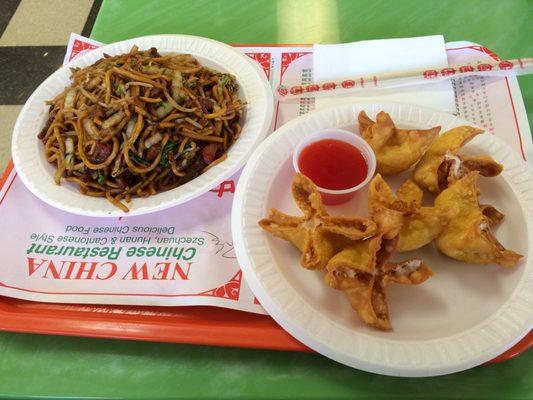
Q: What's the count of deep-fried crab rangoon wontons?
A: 6